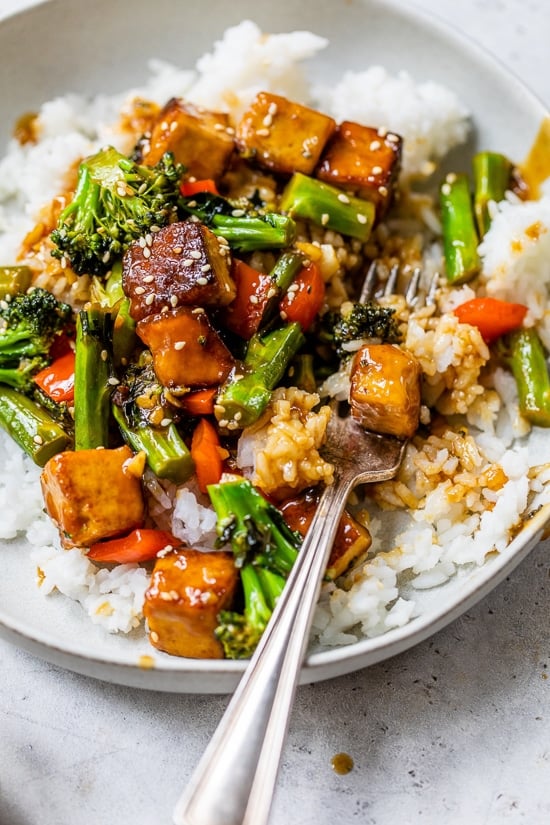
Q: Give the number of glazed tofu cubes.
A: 9